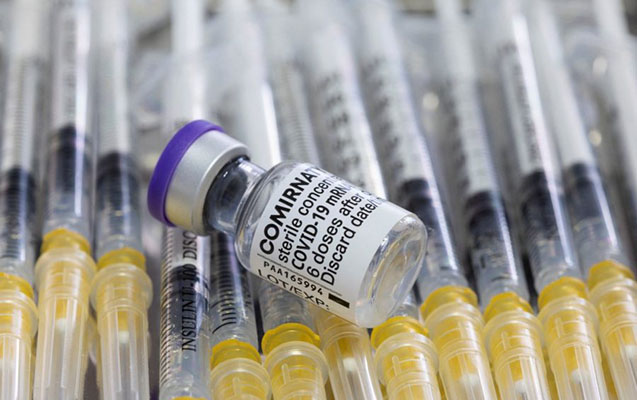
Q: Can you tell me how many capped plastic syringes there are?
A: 12